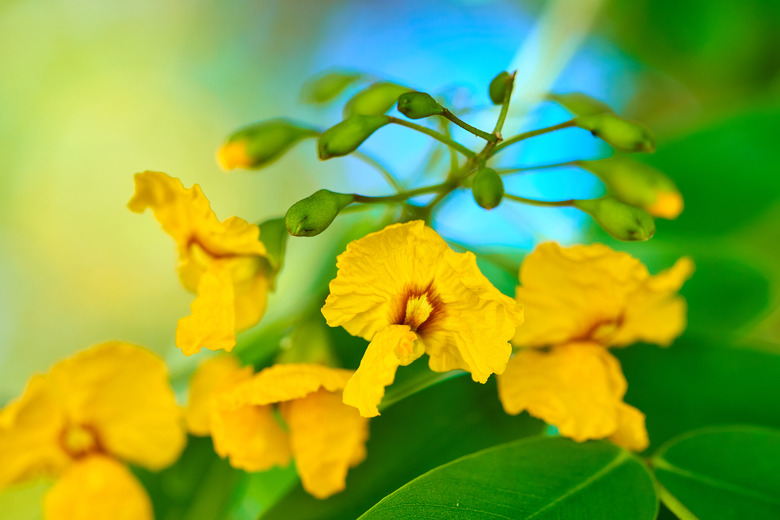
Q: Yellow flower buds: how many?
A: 2